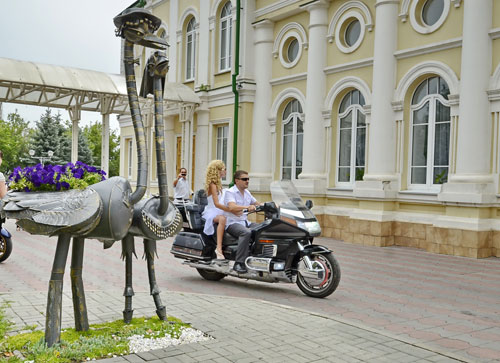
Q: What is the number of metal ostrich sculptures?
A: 2